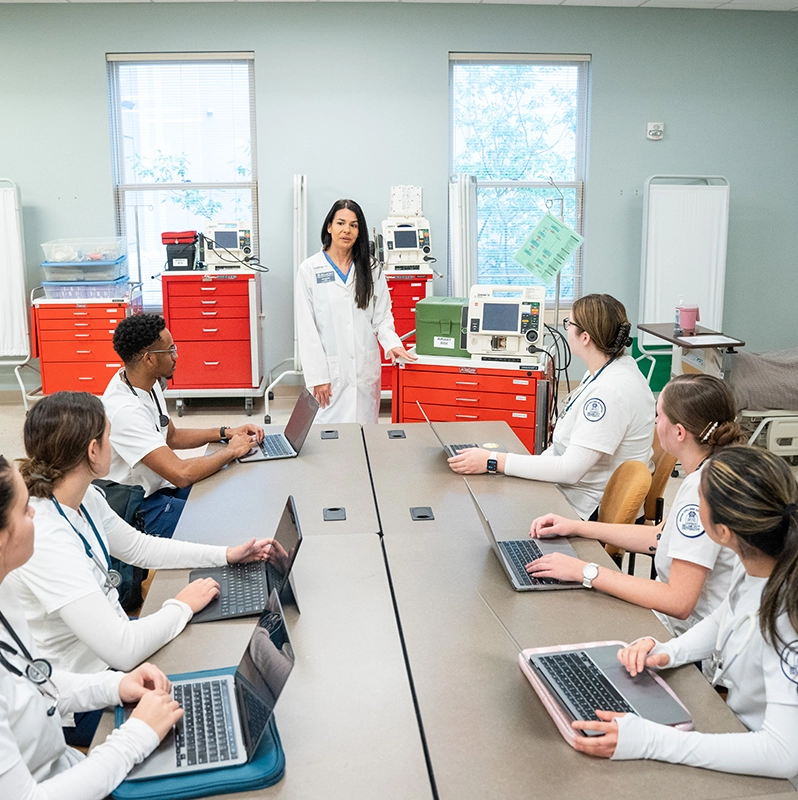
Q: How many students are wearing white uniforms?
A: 6